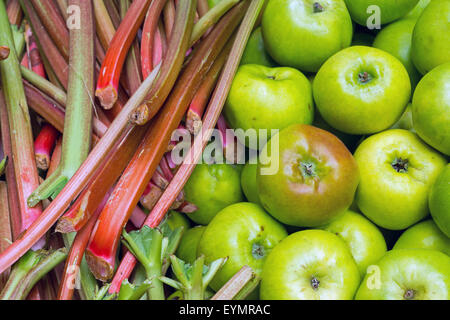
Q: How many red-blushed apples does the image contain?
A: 1